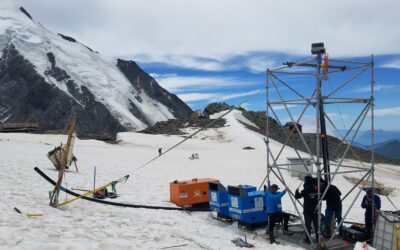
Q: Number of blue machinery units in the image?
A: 2